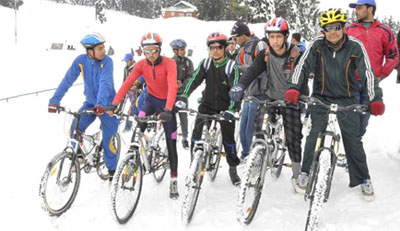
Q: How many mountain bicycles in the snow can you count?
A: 5